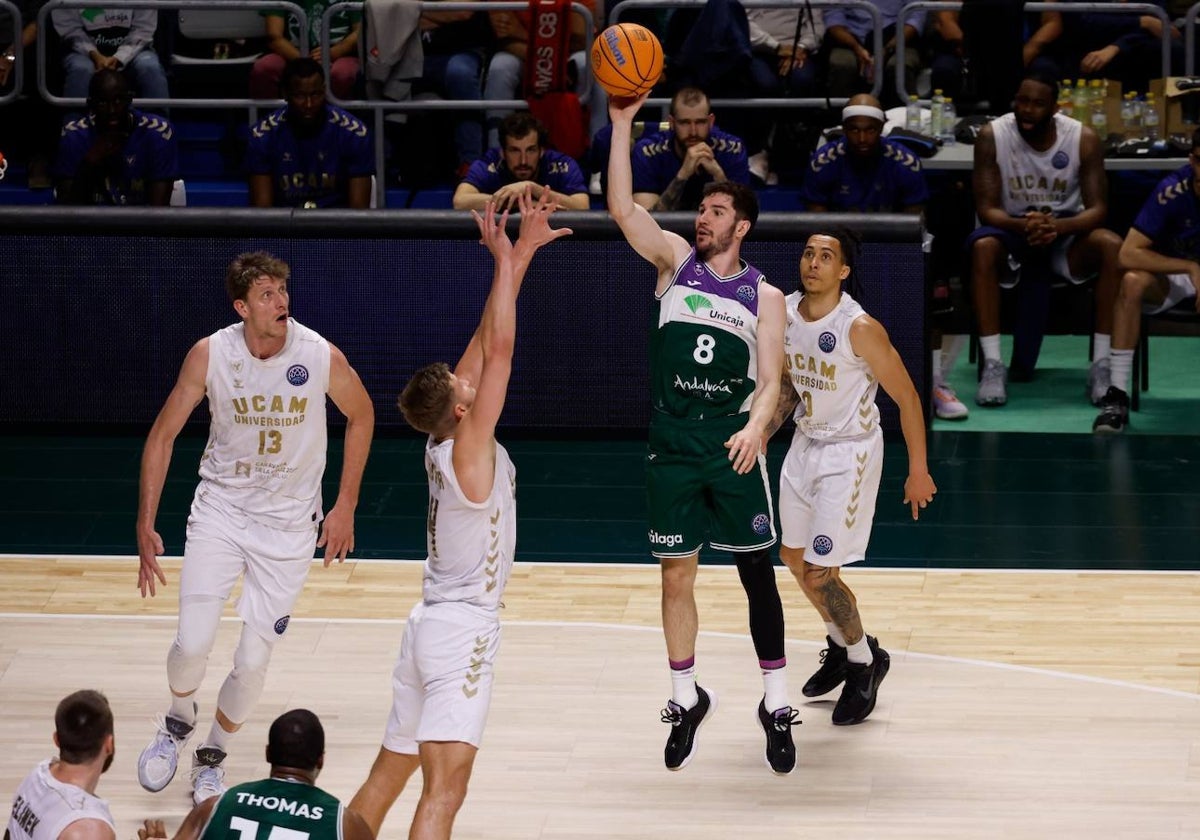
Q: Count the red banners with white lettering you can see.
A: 1